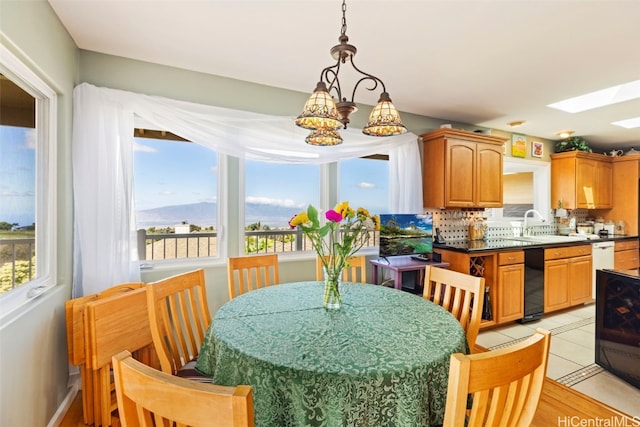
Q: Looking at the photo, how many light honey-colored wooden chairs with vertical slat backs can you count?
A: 6